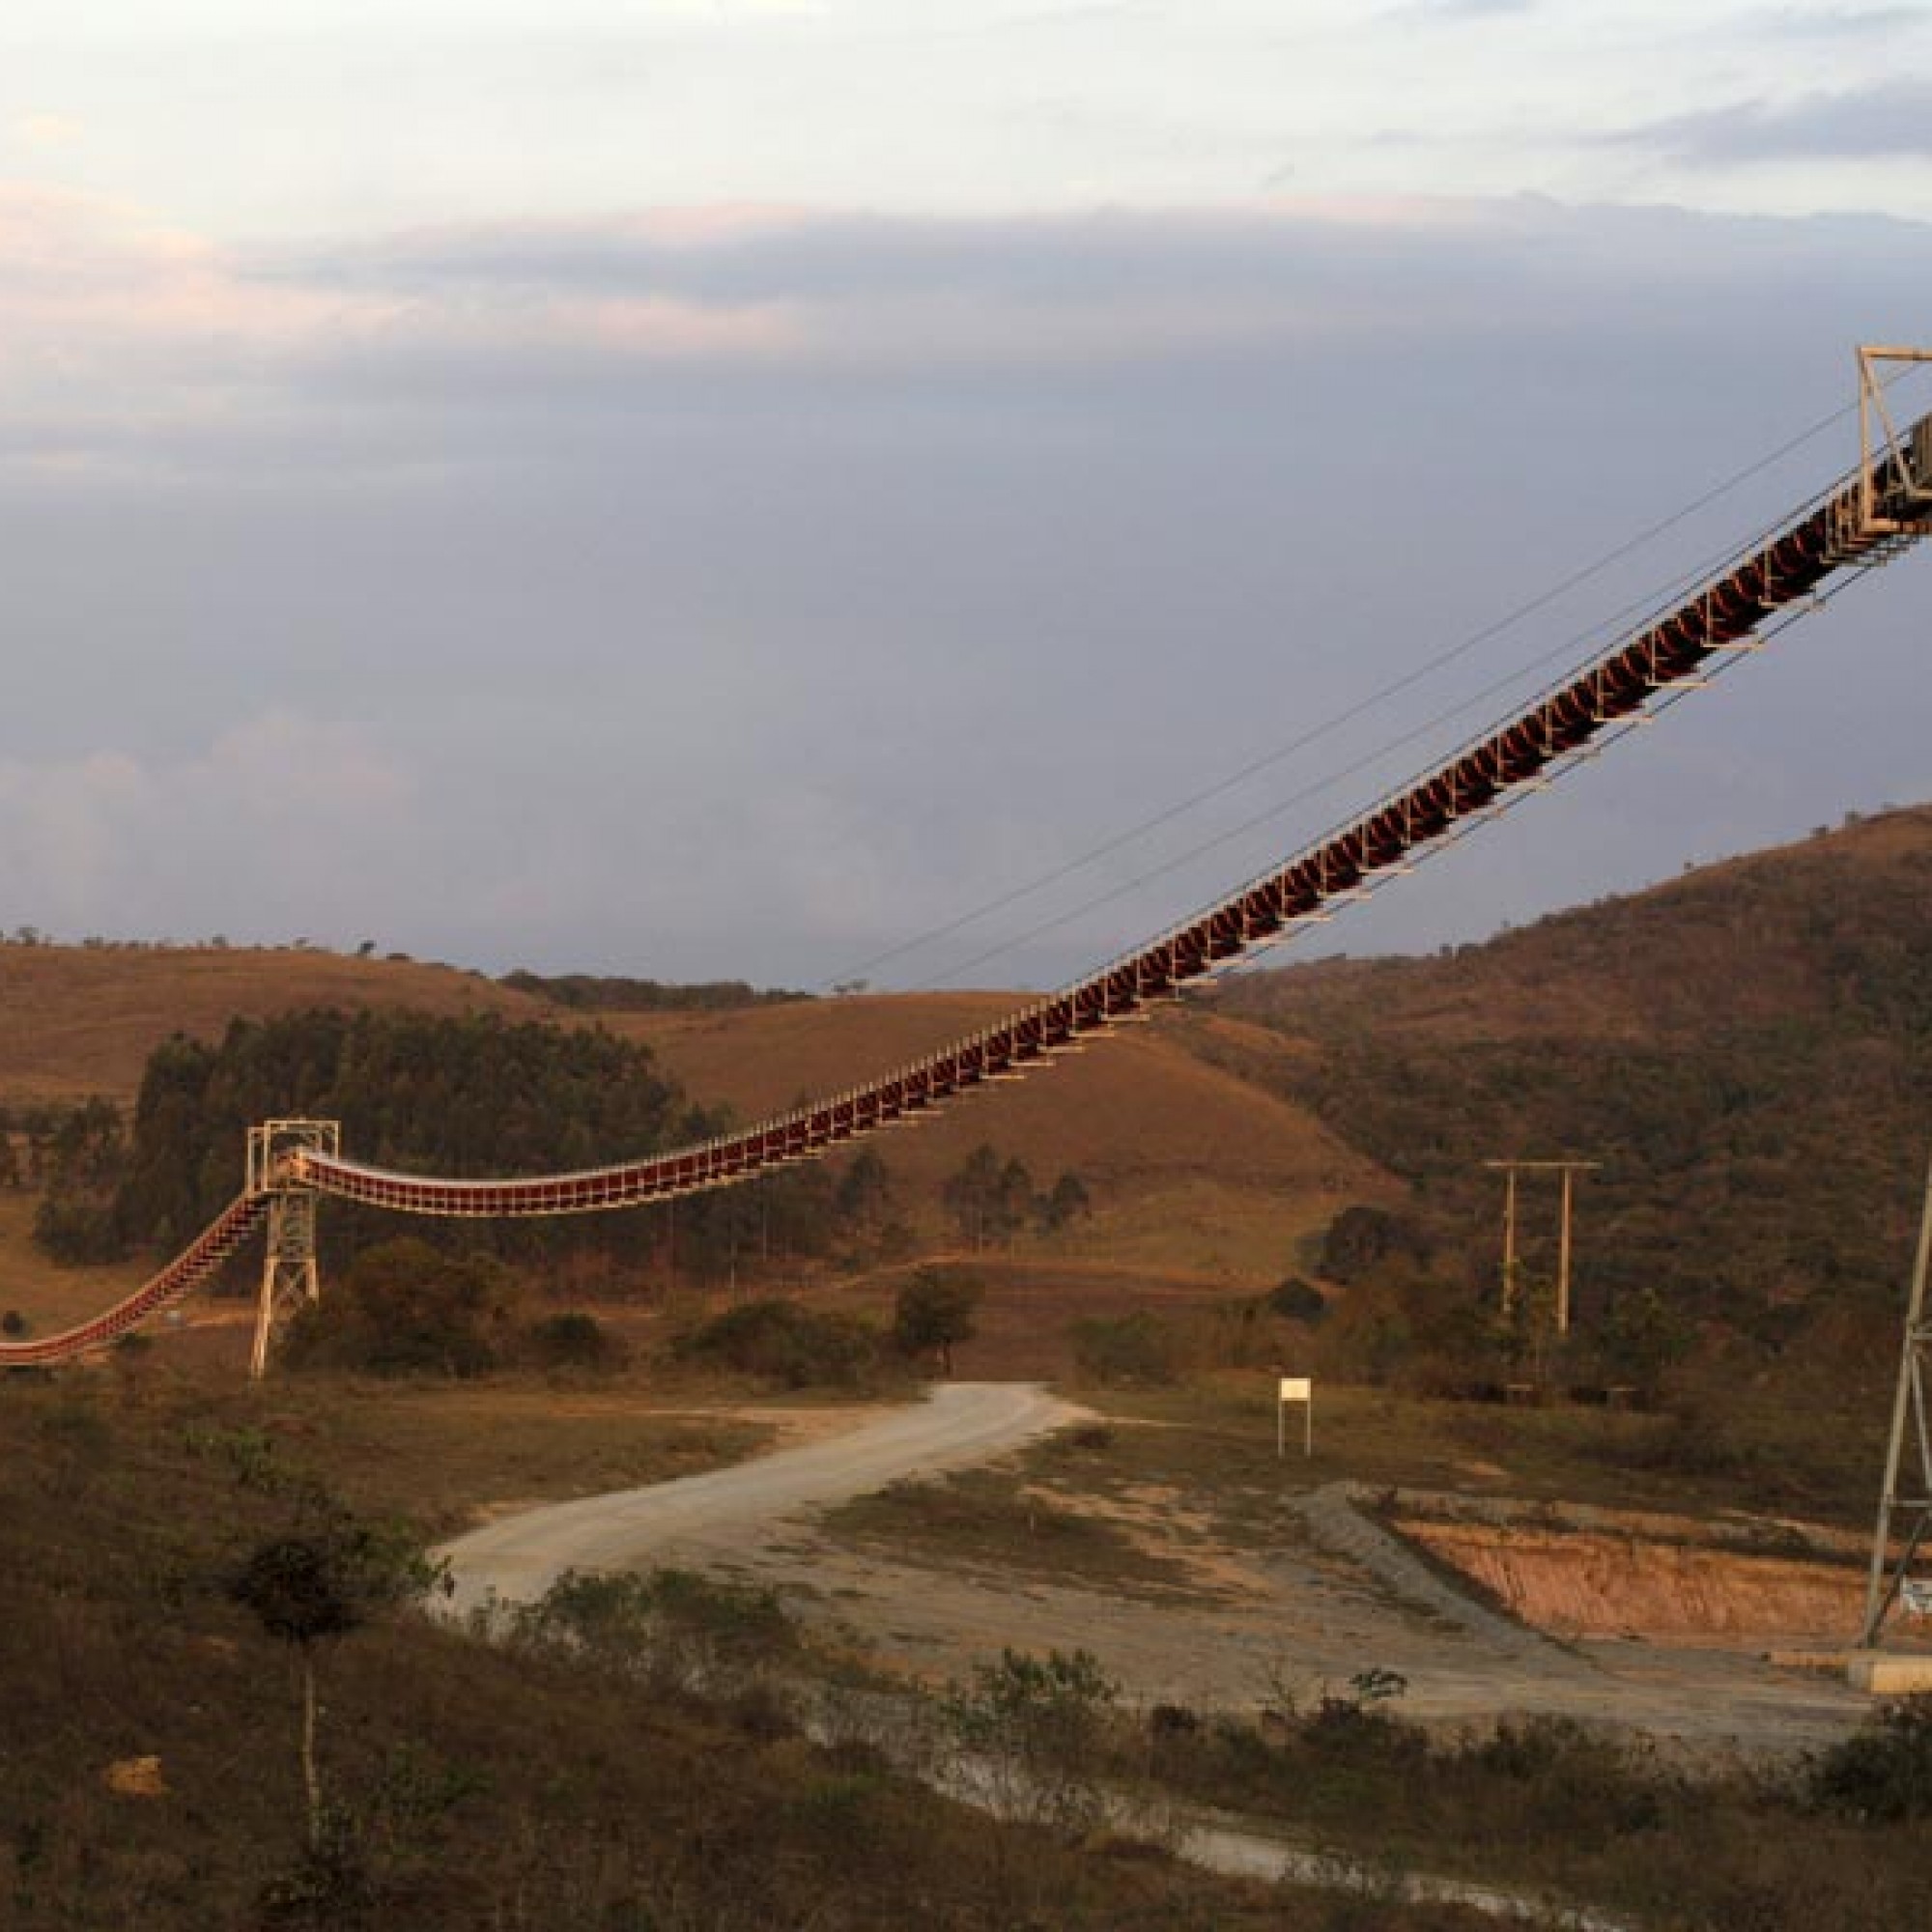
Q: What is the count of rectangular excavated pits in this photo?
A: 1